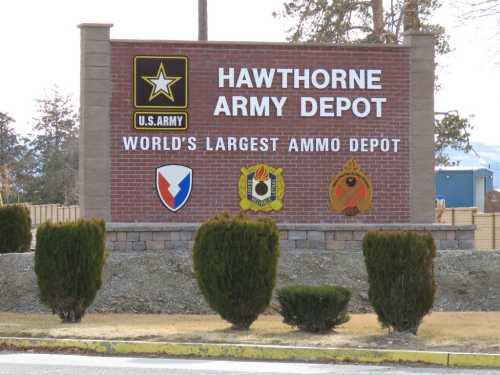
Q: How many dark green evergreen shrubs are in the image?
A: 5